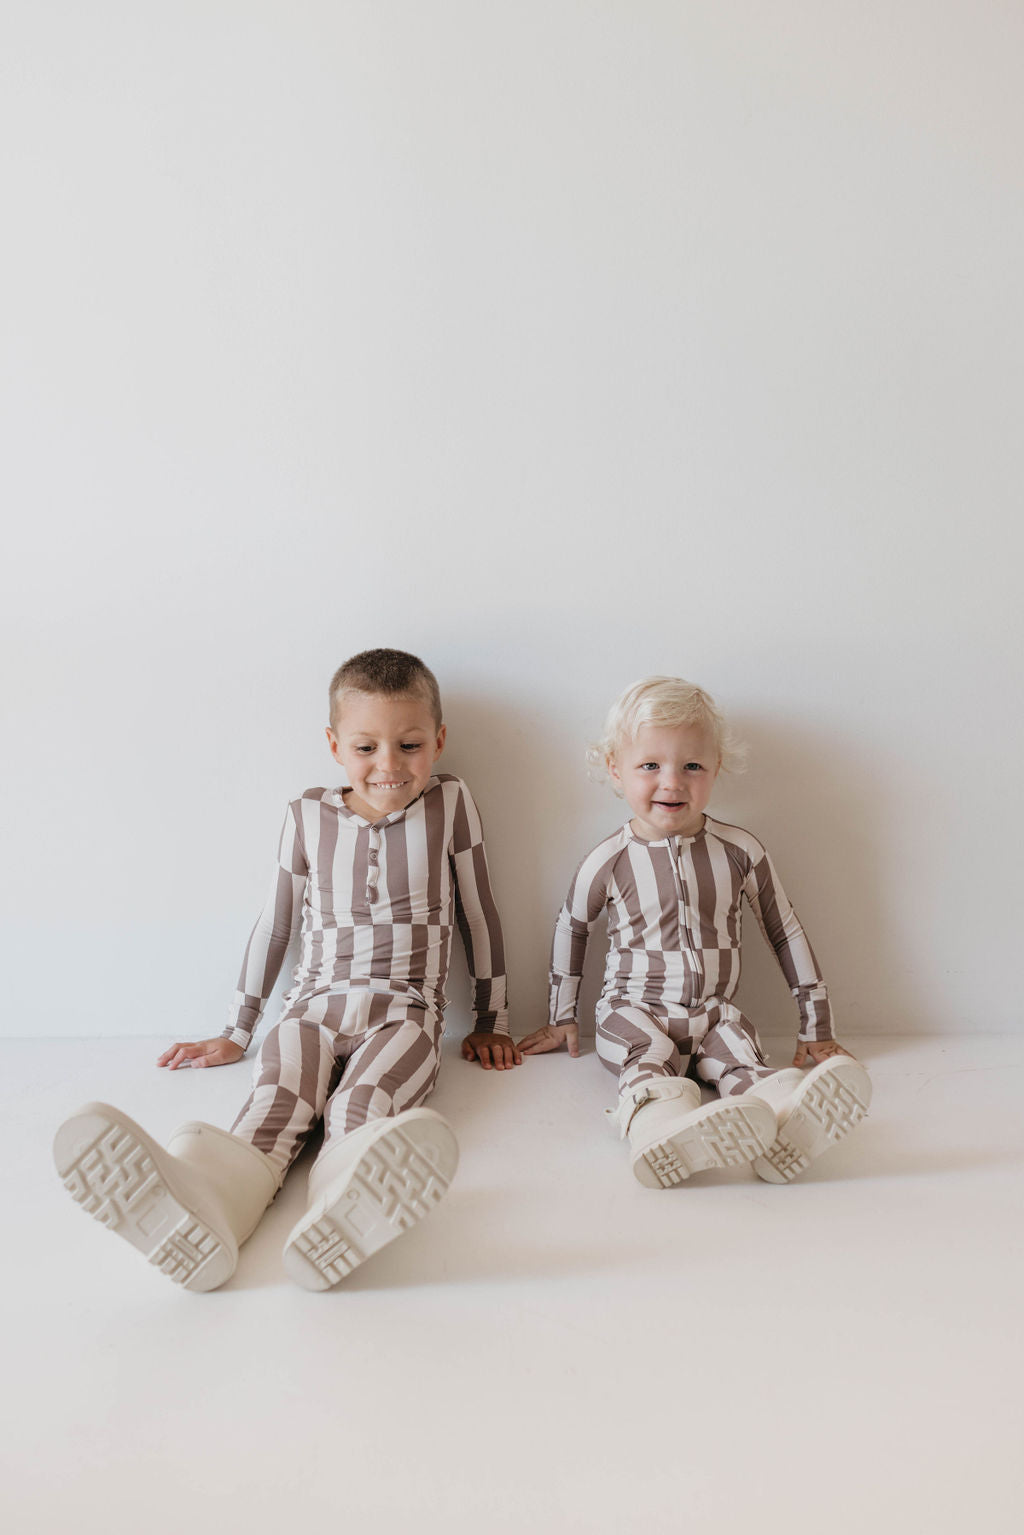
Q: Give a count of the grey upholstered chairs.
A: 0